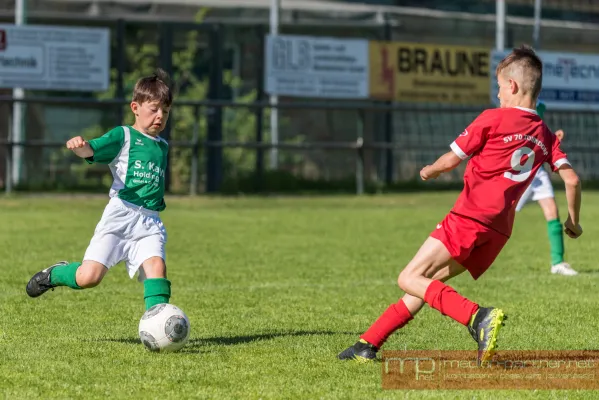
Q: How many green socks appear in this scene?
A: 3